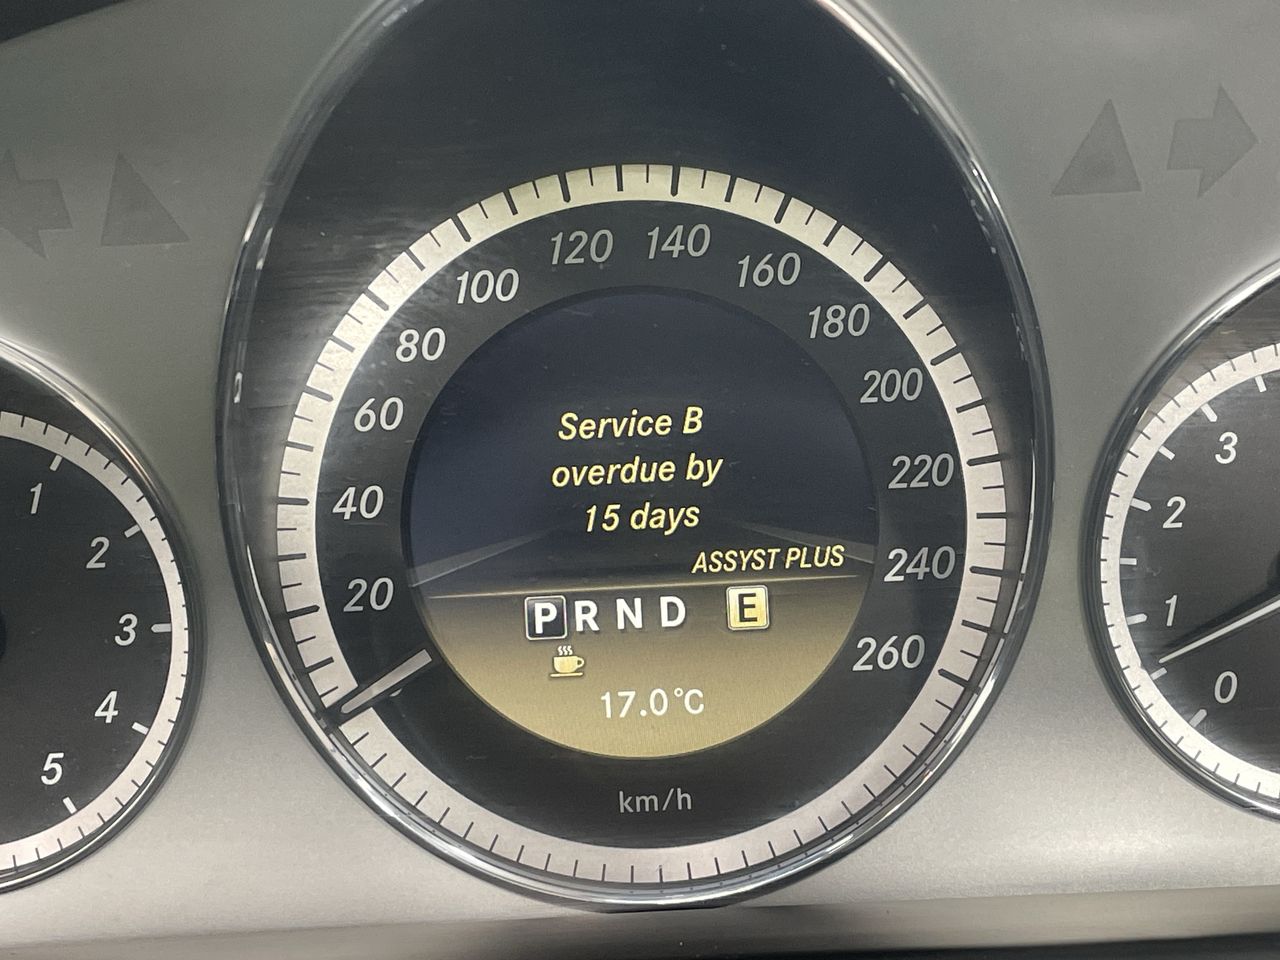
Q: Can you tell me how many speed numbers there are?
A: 13